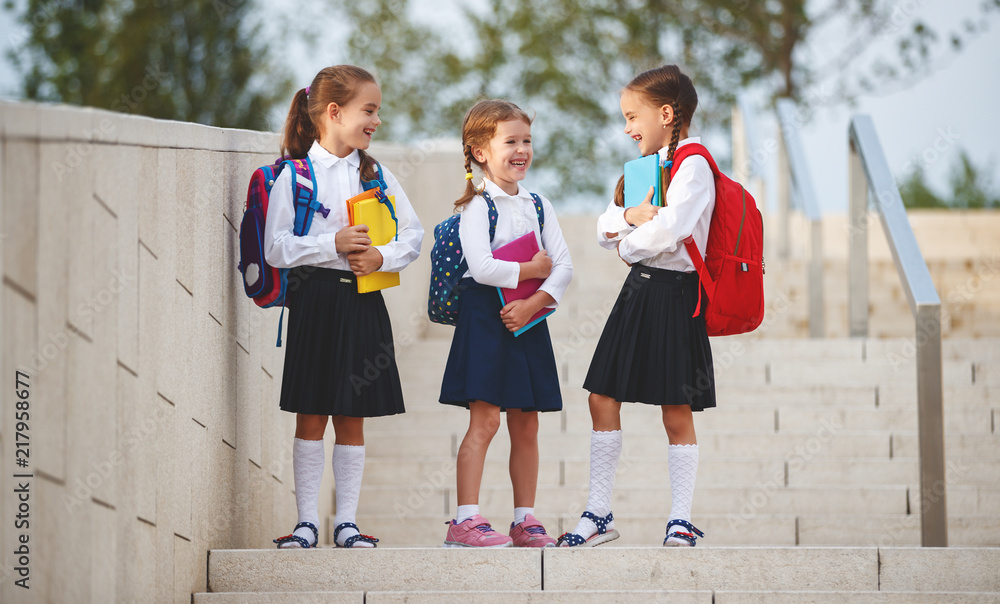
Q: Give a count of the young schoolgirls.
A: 3